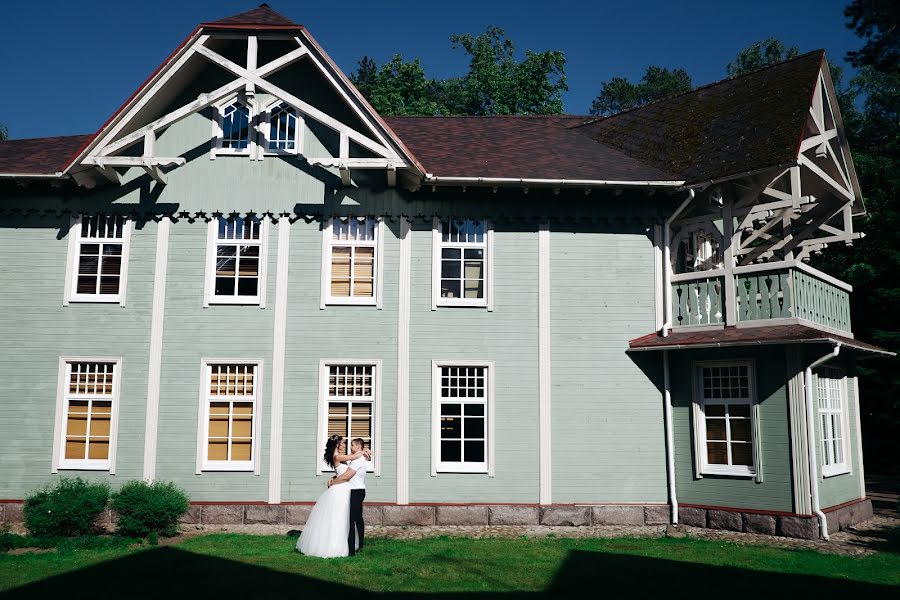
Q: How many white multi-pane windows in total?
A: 12